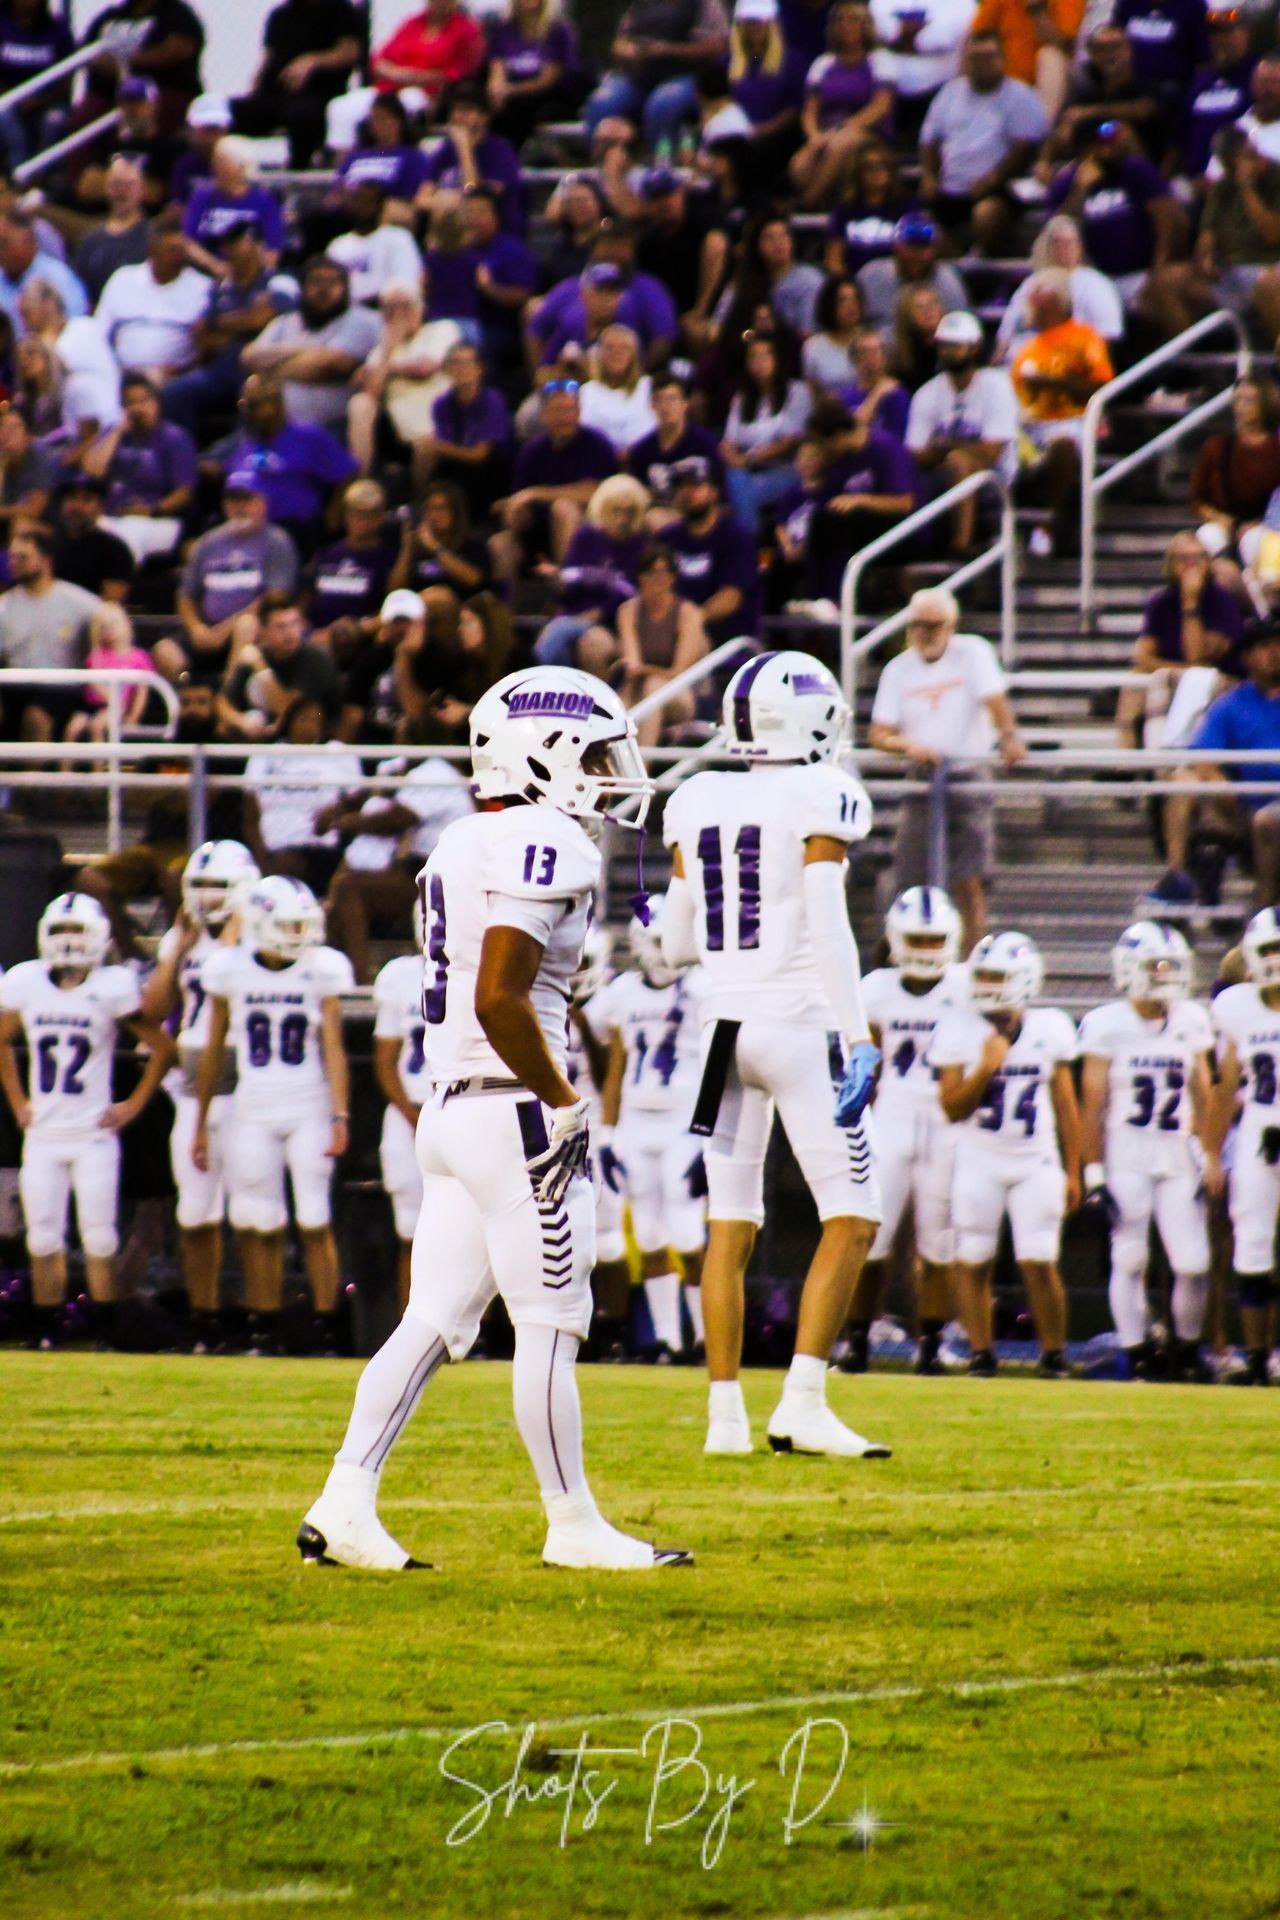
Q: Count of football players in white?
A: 12